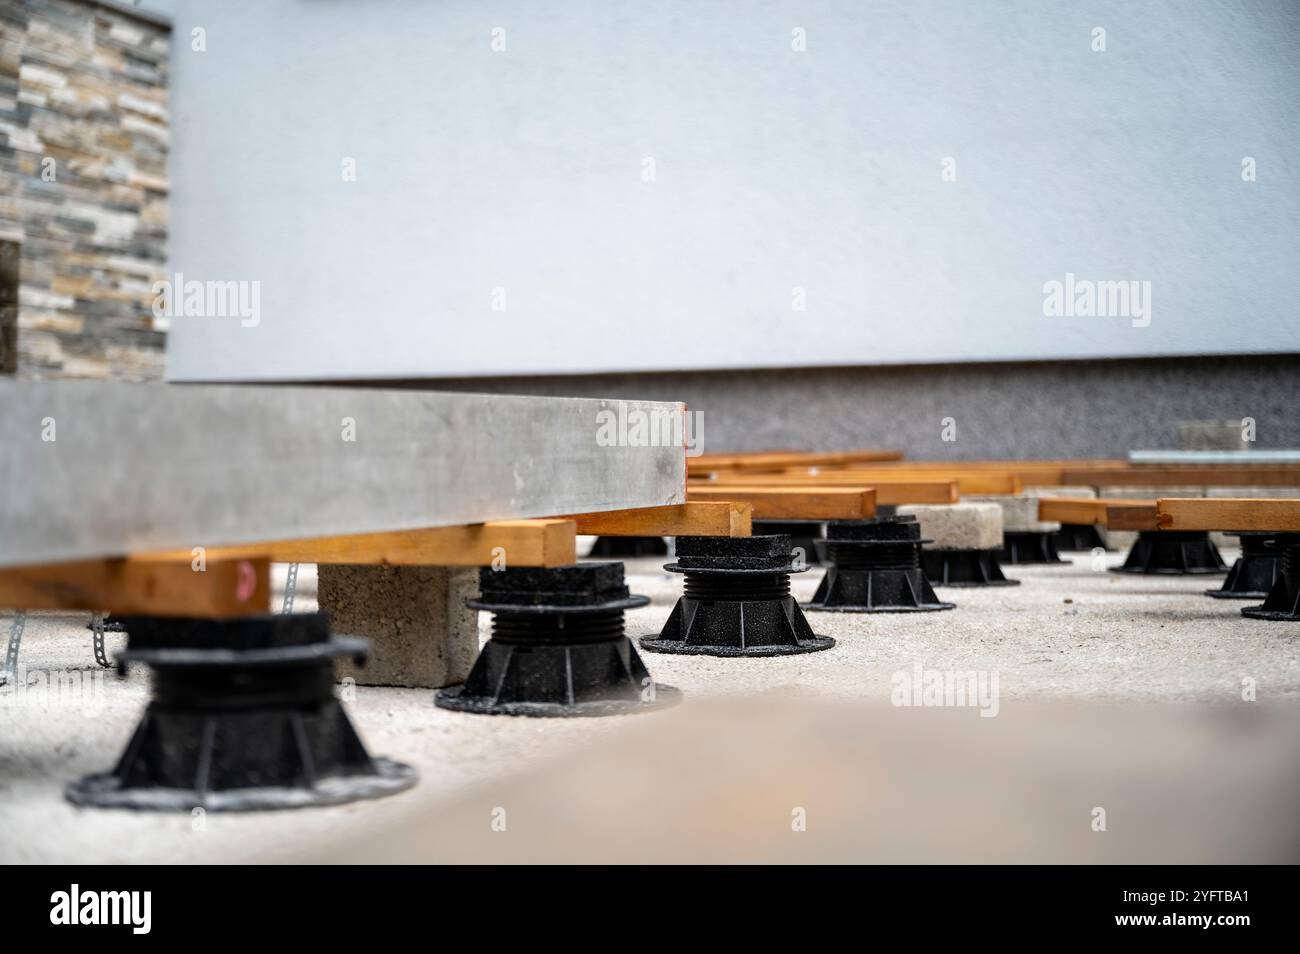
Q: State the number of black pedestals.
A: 12